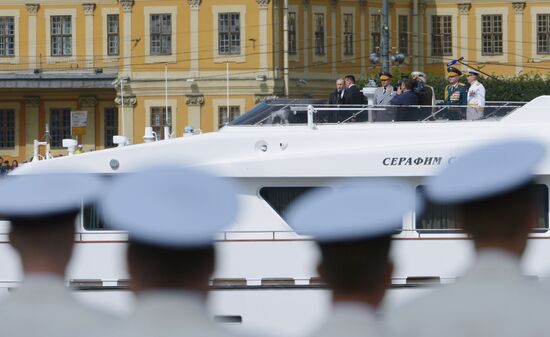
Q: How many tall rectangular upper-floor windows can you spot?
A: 13